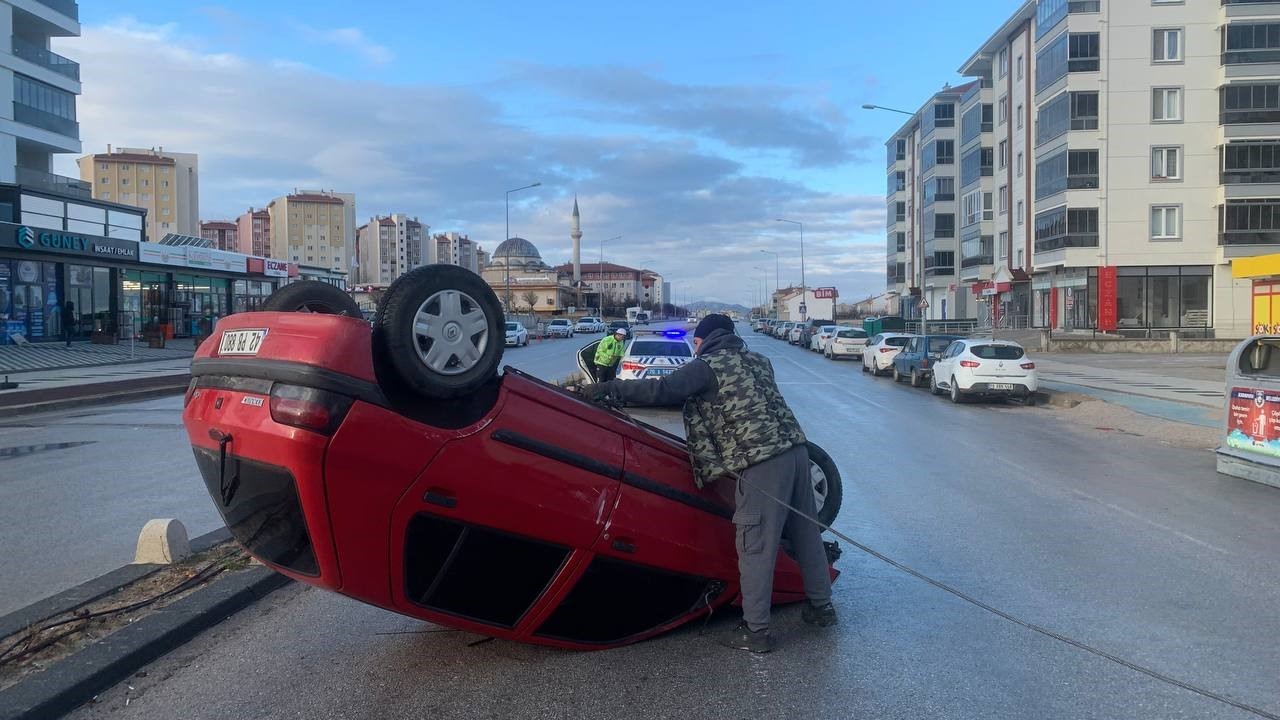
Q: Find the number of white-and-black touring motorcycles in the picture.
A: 0